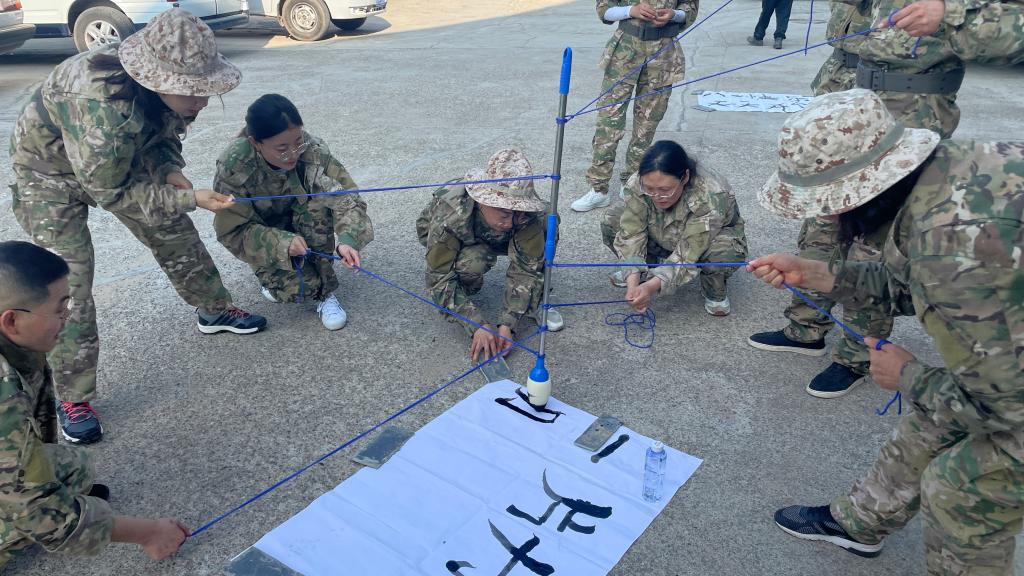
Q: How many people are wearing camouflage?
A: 9